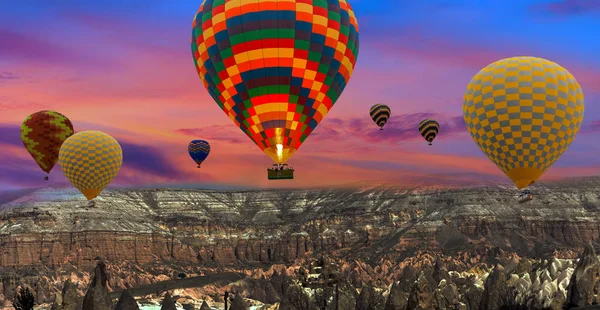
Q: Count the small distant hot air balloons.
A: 3